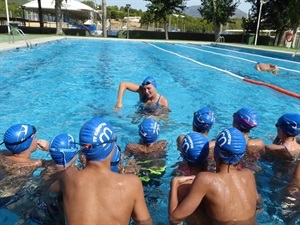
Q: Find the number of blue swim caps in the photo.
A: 11